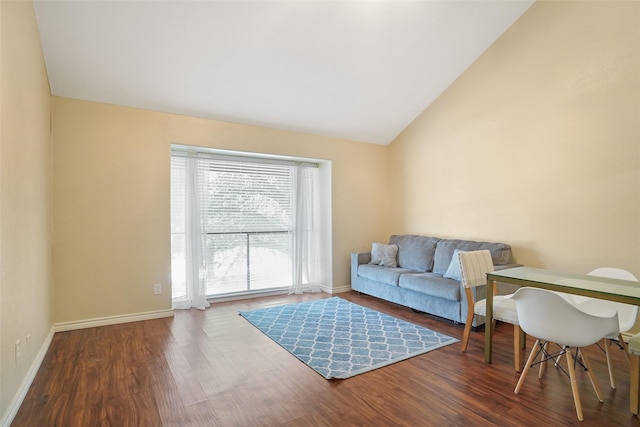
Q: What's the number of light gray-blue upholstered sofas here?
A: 1